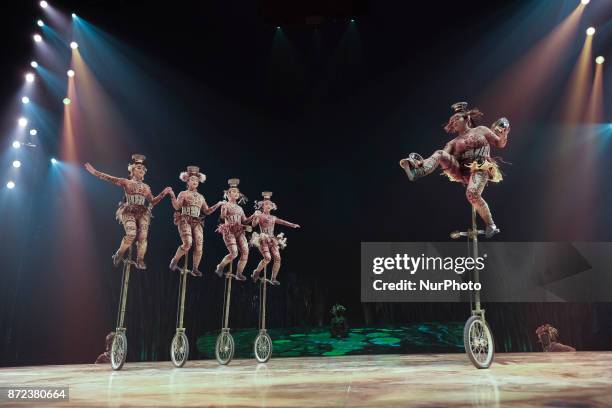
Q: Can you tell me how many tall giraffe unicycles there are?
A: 5